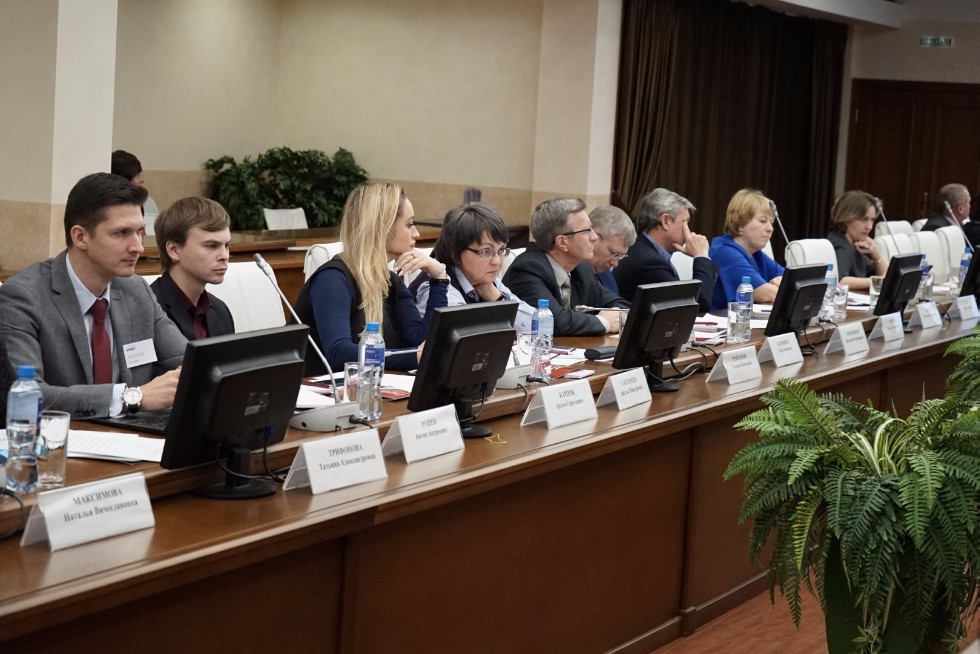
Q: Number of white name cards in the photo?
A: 11